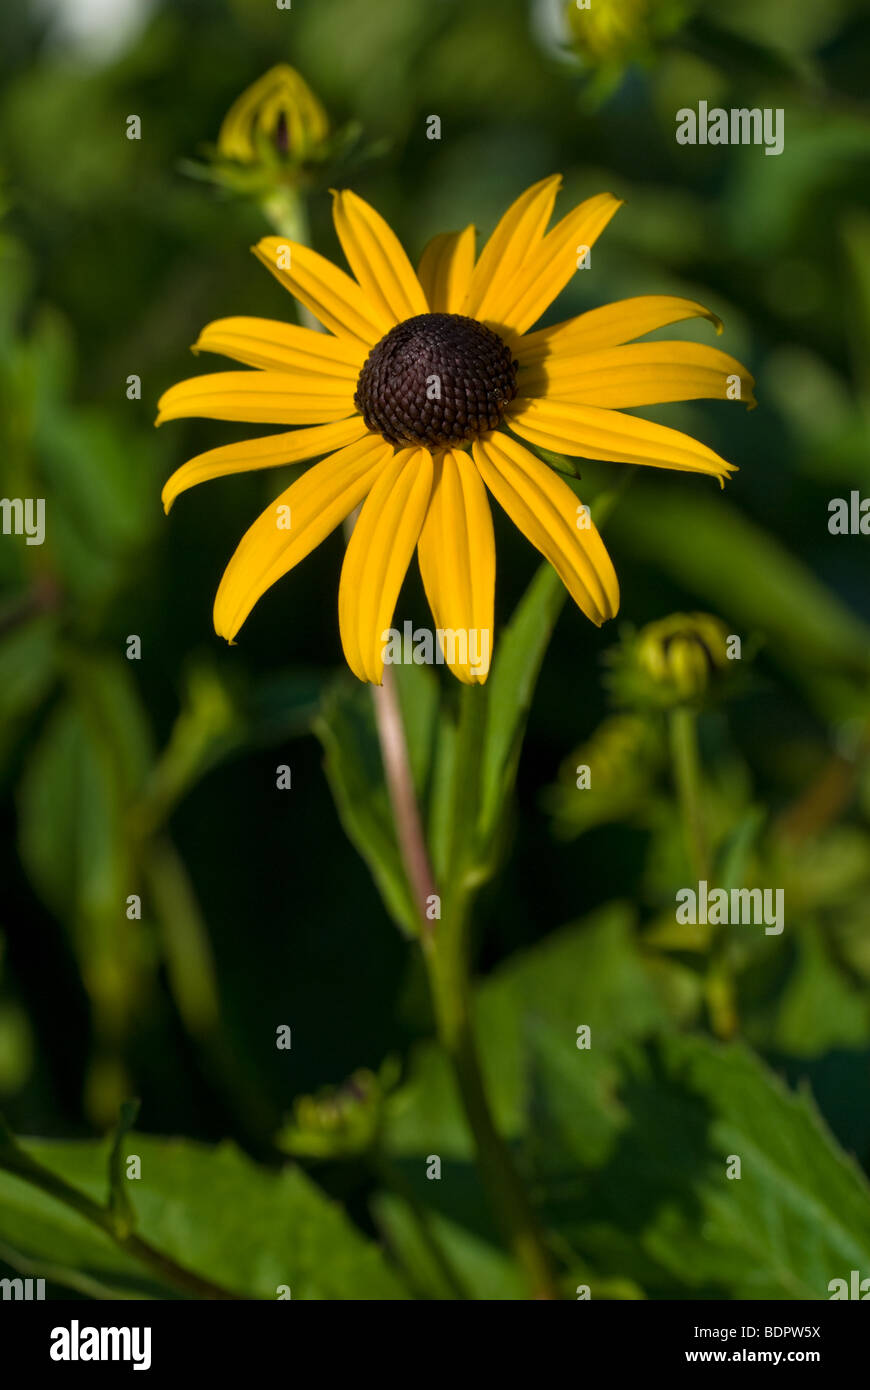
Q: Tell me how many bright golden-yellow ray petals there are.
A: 15